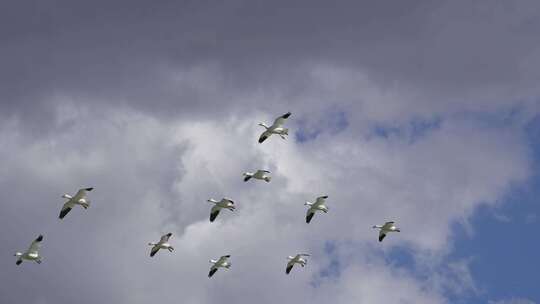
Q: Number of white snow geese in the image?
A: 10